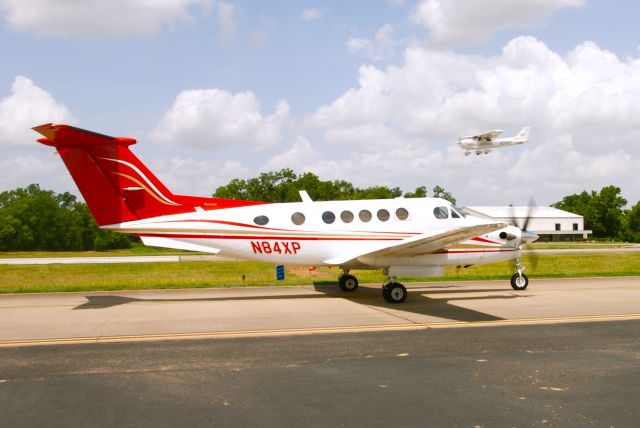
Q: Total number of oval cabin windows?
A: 7